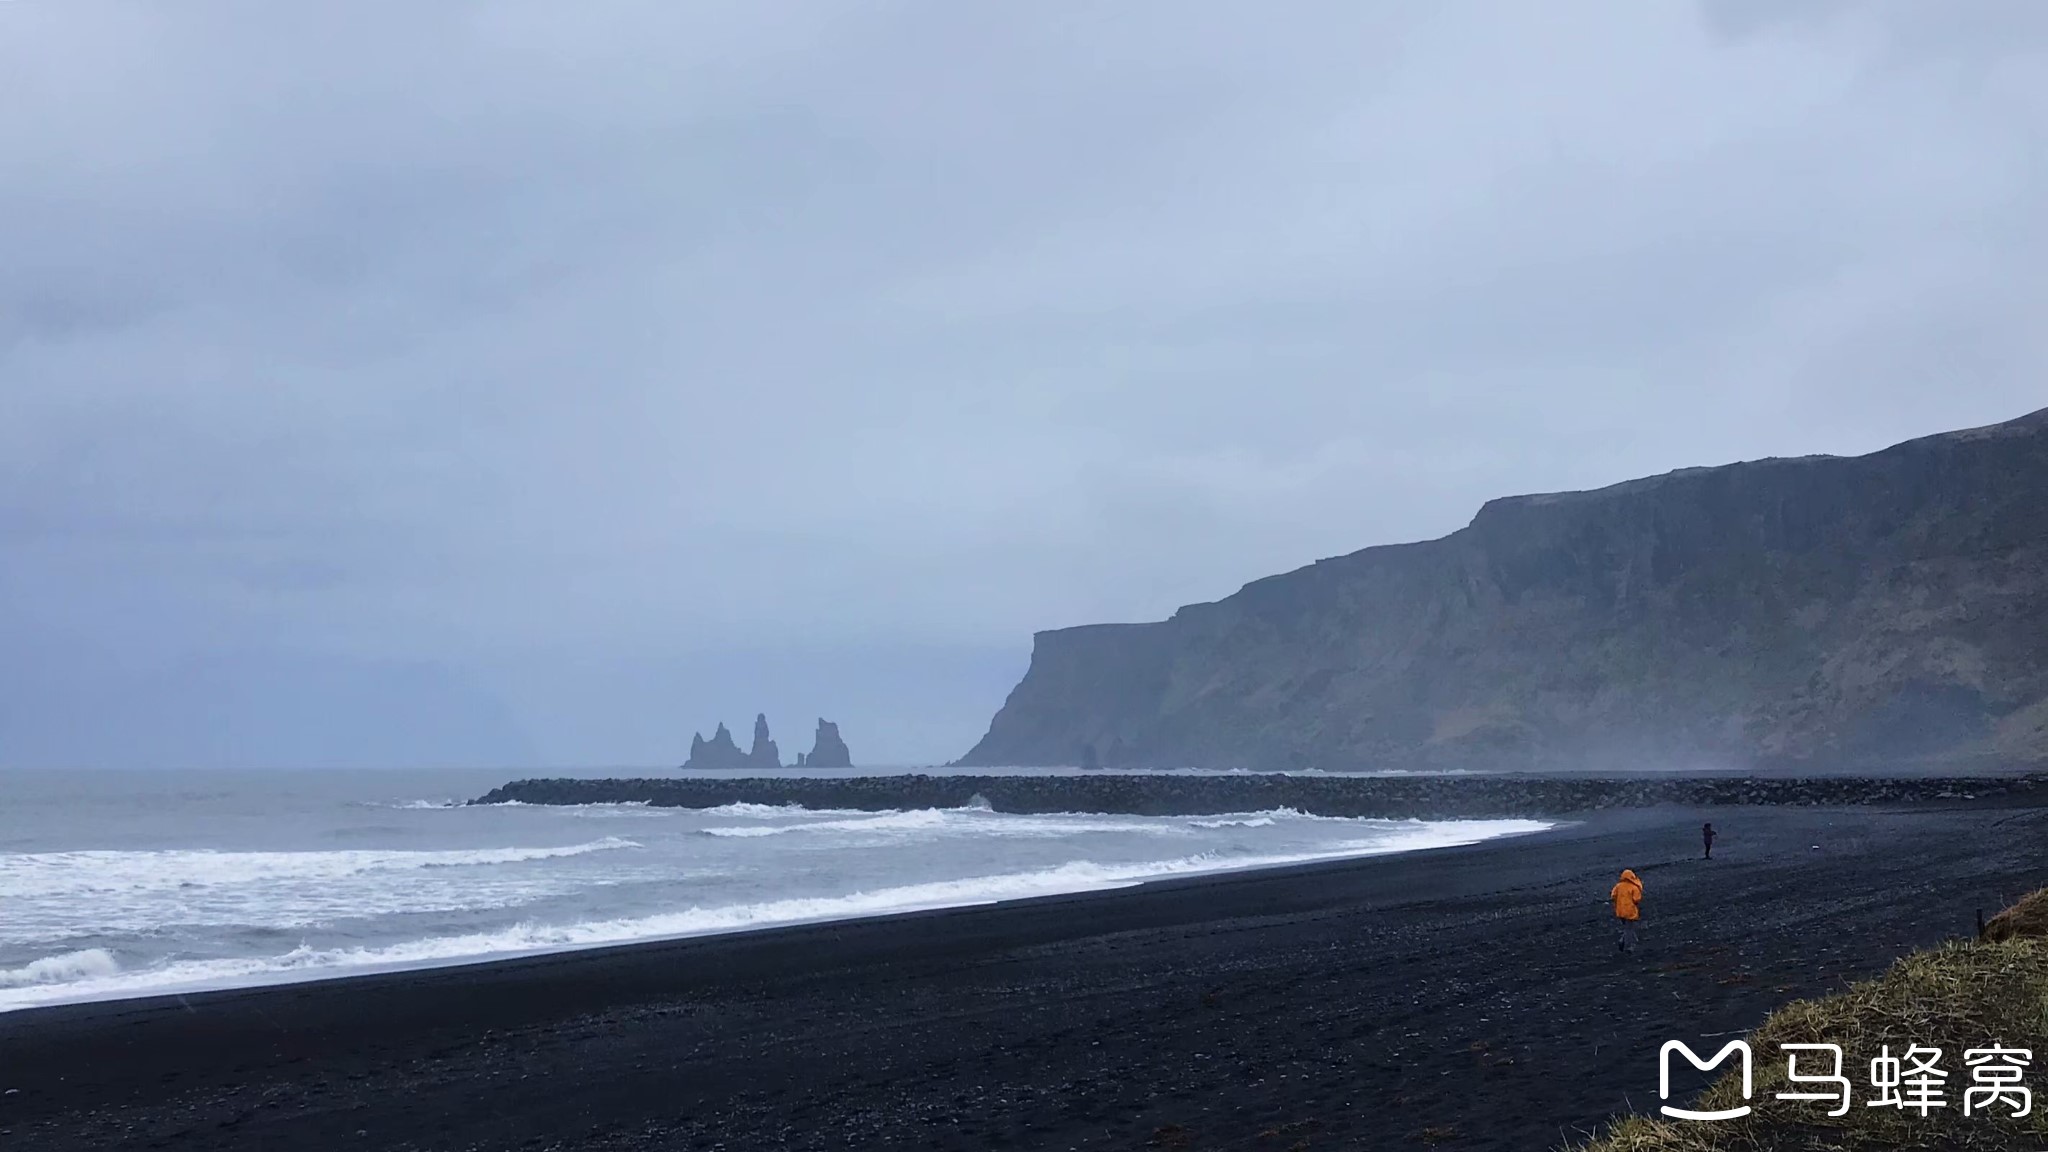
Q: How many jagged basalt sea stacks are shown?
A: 3